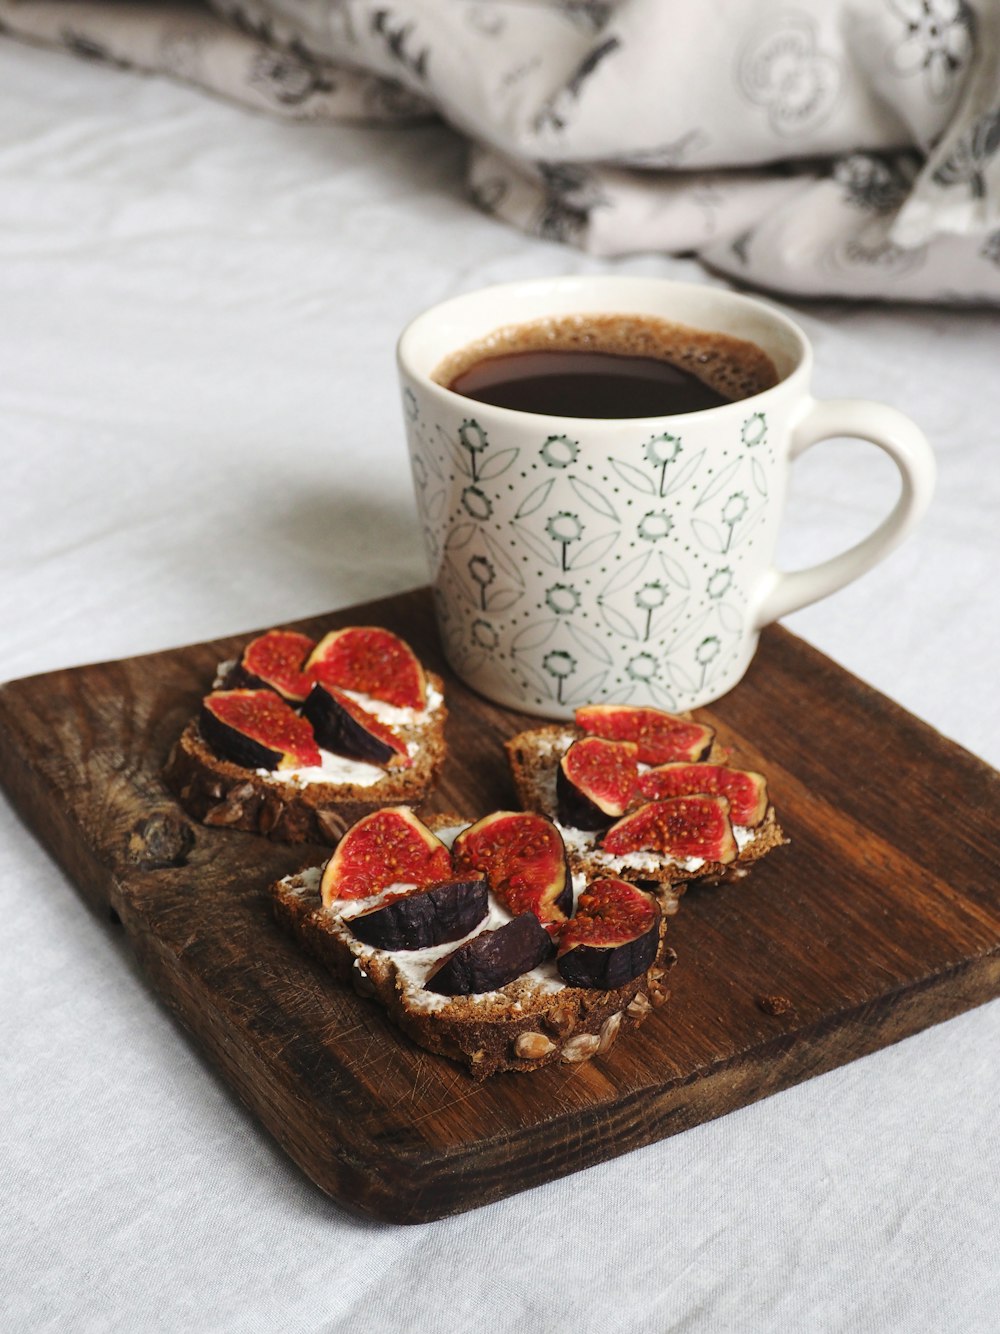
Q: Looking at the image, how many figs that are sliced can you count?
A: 13